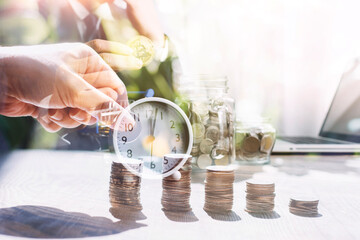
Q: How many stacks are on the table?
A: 5